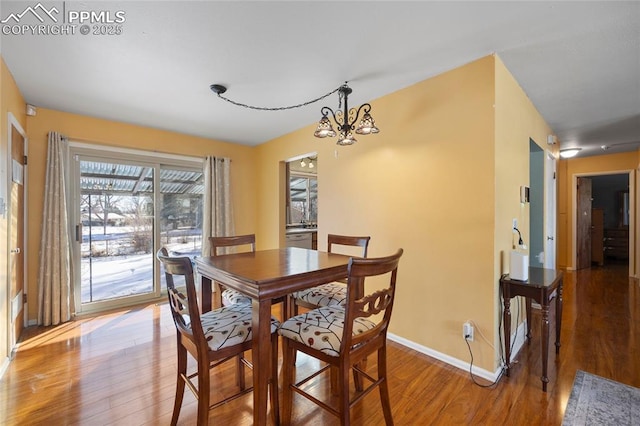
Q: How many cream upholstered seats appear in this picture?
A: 4